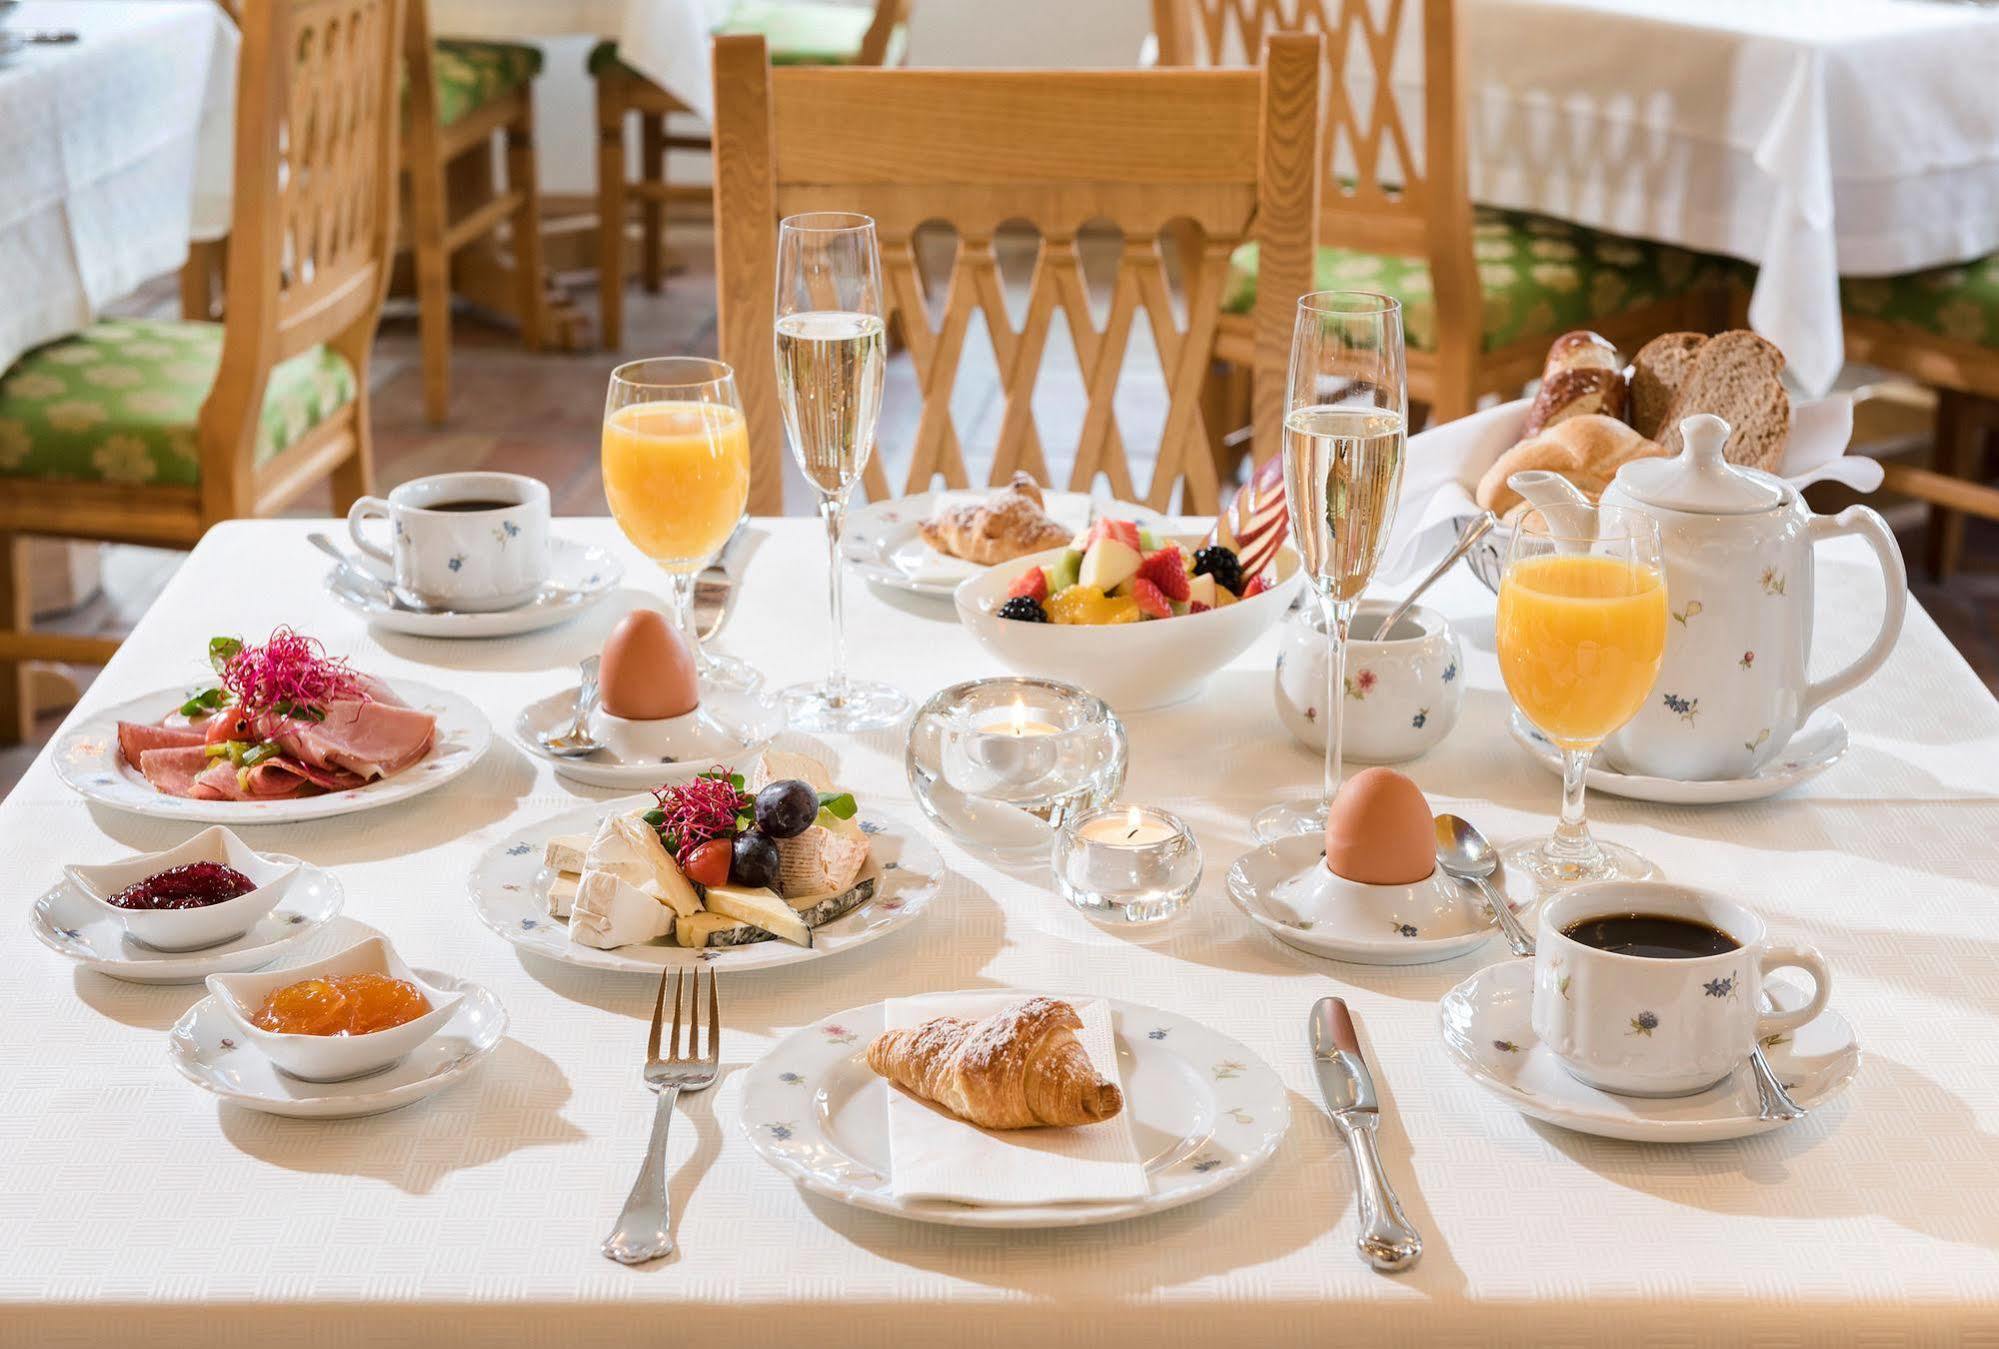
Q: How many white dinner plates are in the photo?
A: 4